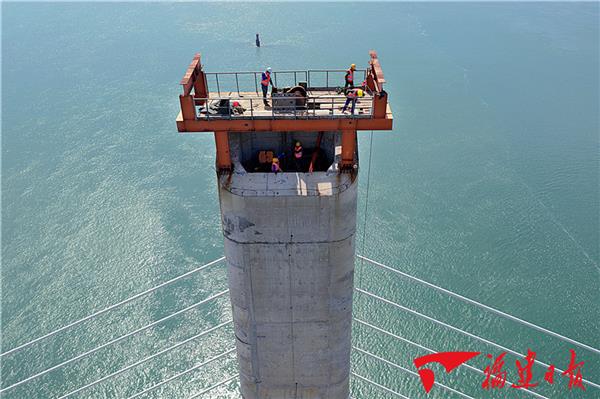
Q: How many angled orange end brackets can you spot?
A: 2